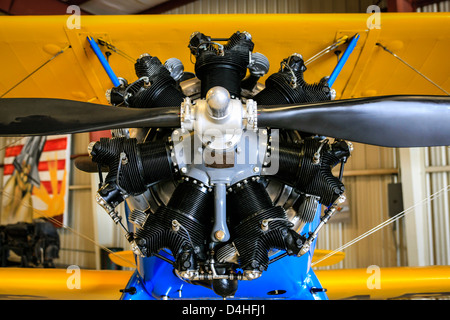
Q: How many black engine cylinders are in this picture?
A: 7